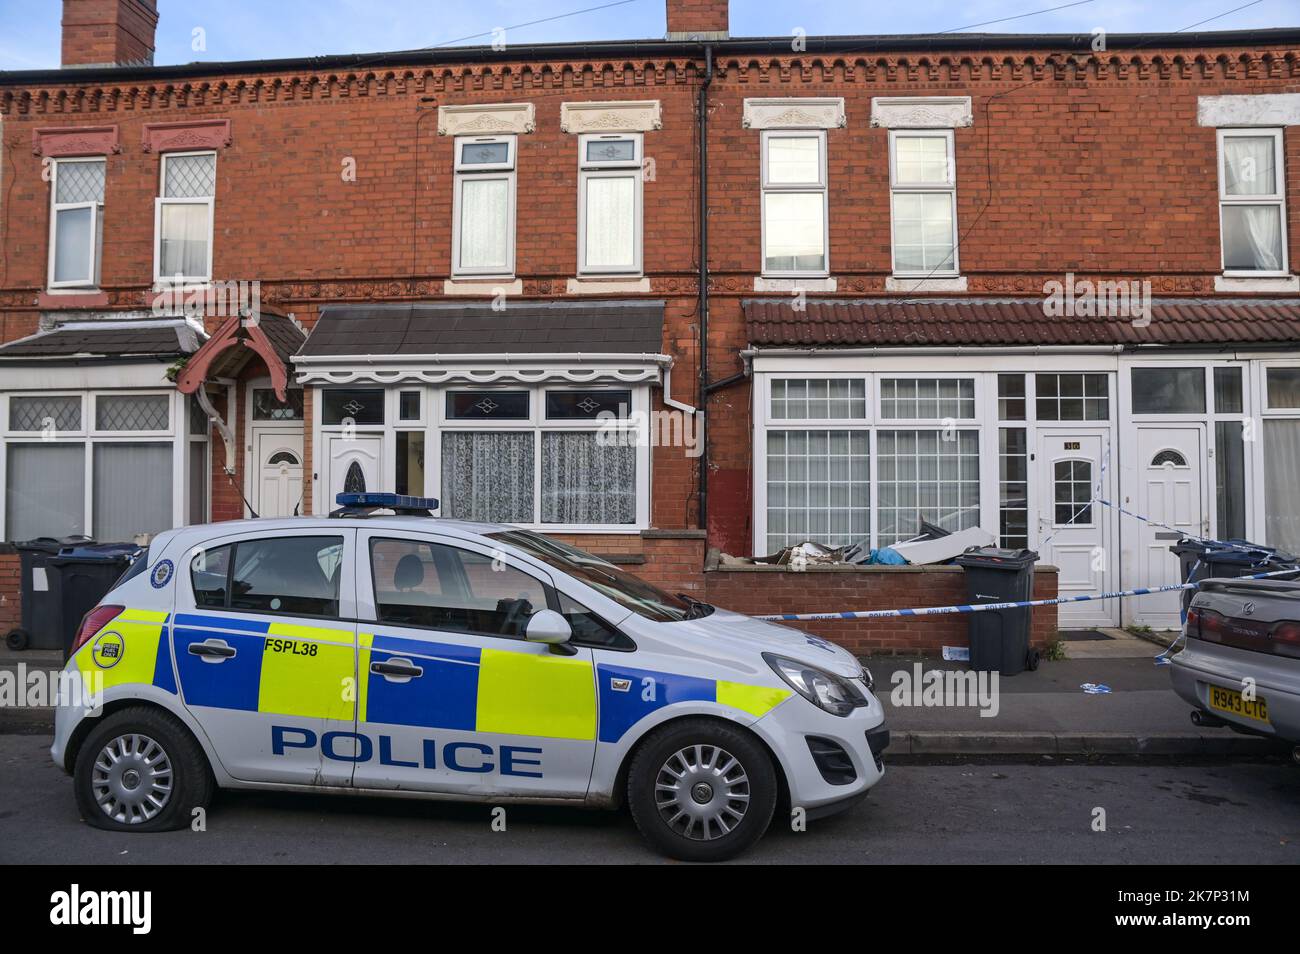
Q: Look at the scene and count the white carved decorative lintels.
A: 4